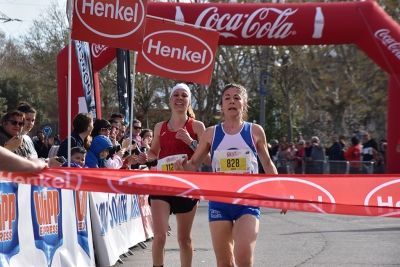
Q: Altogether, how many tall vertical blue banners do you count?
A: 2